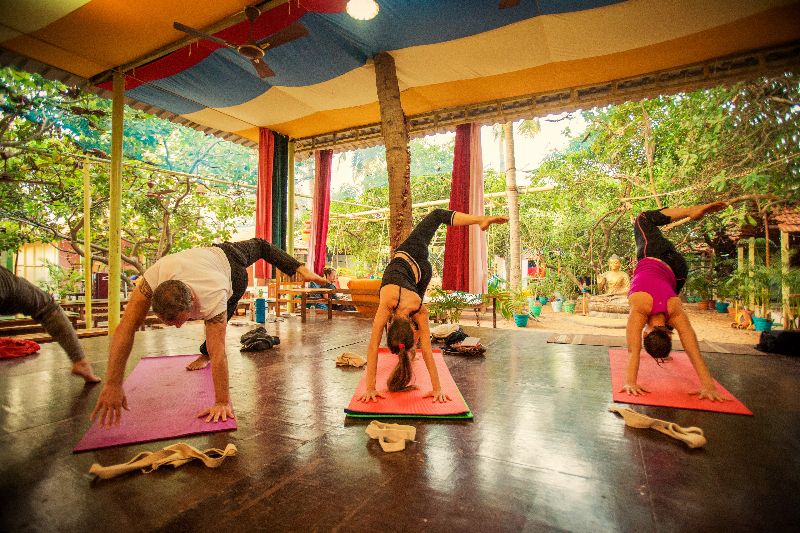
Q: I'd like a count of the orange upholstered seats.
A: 1